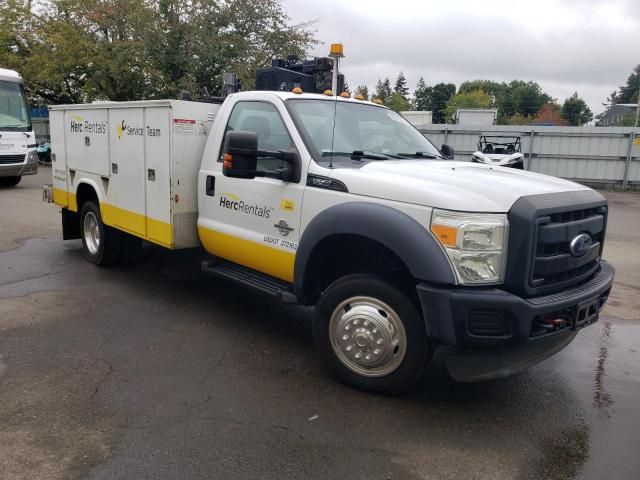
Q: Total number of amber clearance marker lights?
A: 5